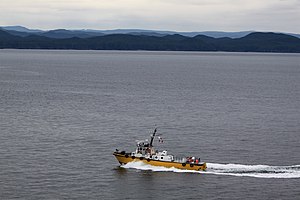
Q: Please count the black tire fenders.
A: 6